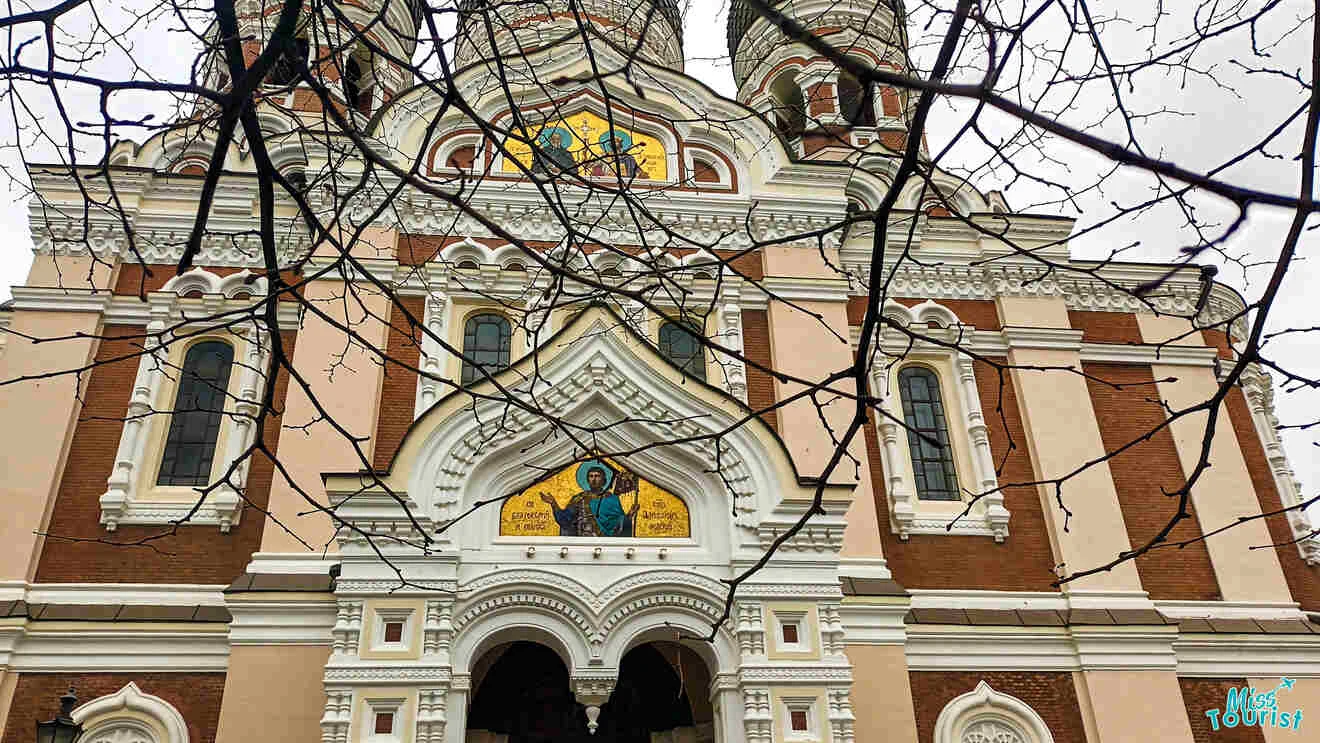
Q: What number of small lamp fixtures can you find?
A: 5